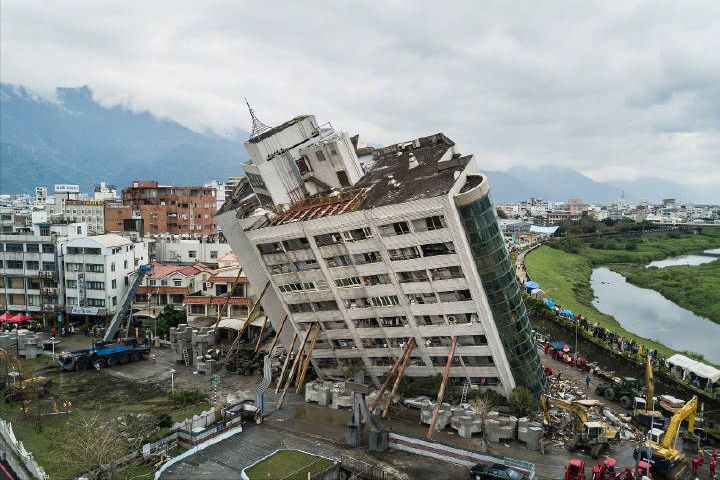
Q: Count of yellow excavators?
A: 3